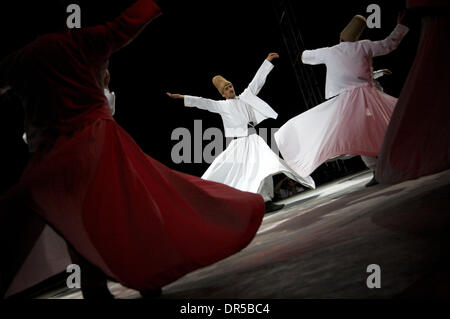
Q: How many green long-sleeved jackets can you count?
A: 0